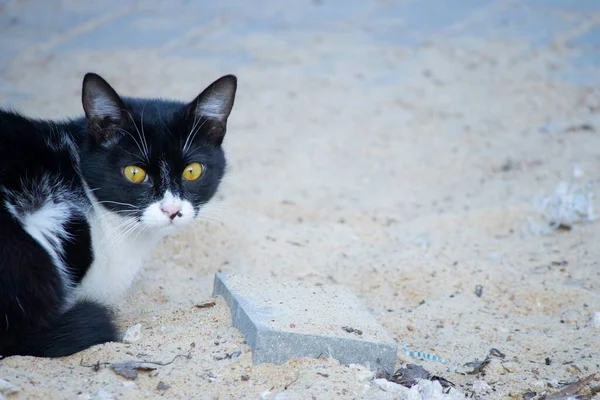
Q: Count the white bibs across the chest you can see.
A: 1